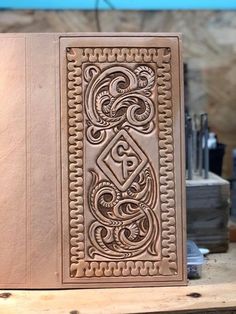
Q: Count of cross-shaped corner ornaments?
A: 4